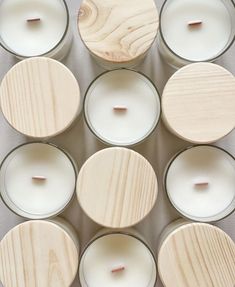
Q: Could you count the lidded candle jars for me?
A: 6